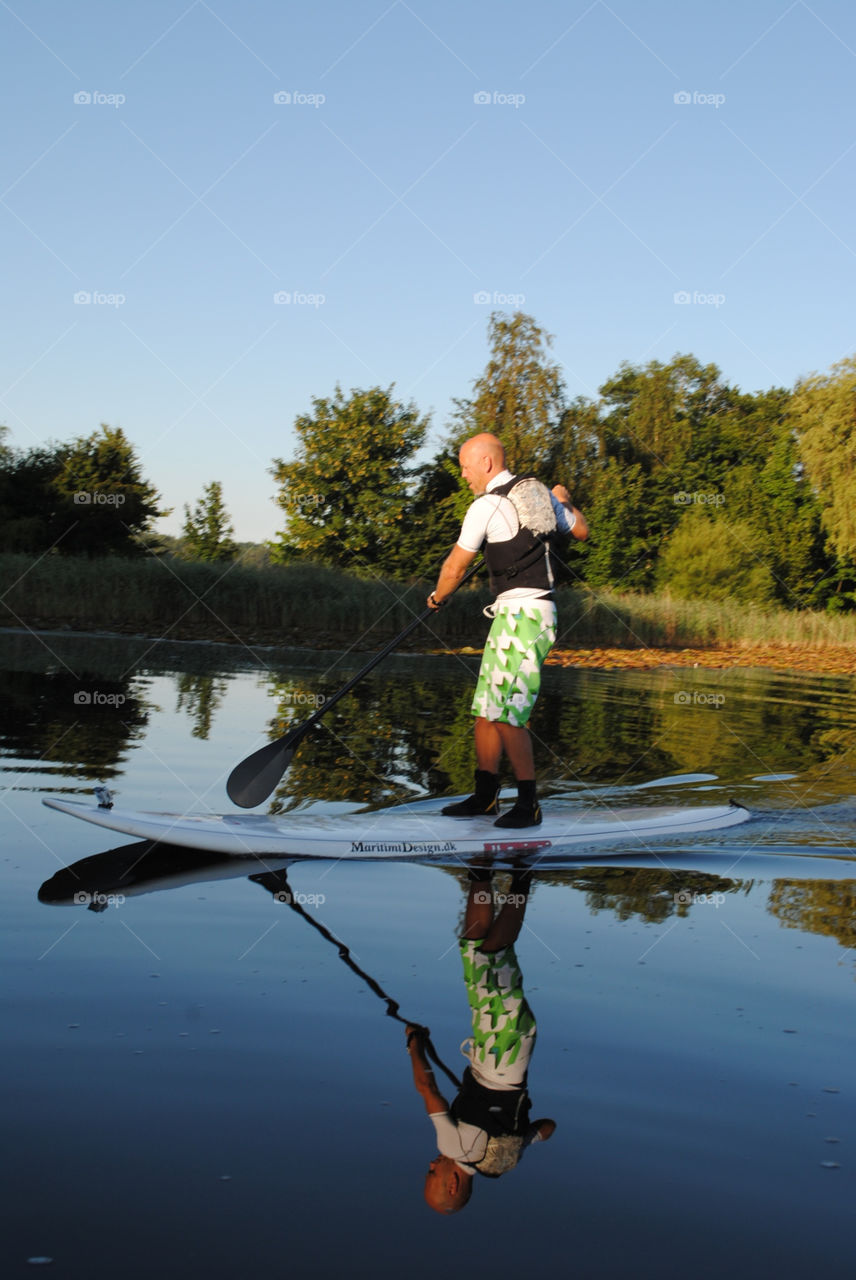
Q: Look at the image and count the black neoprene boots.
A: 2